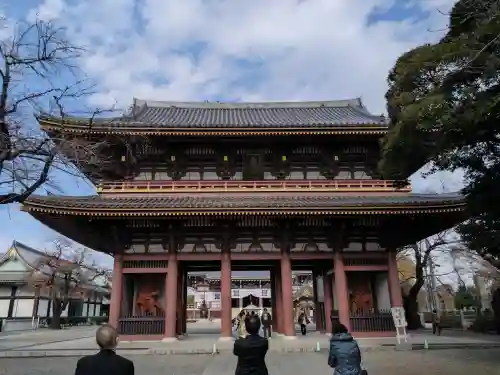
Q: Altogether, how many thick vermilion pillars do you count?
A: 6